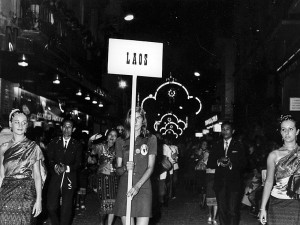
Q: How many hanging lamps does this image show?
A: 6